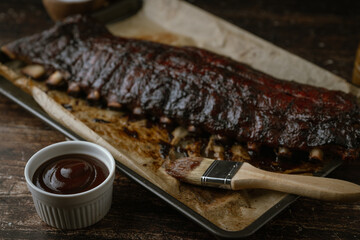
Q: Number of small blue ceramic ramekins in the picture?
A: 0